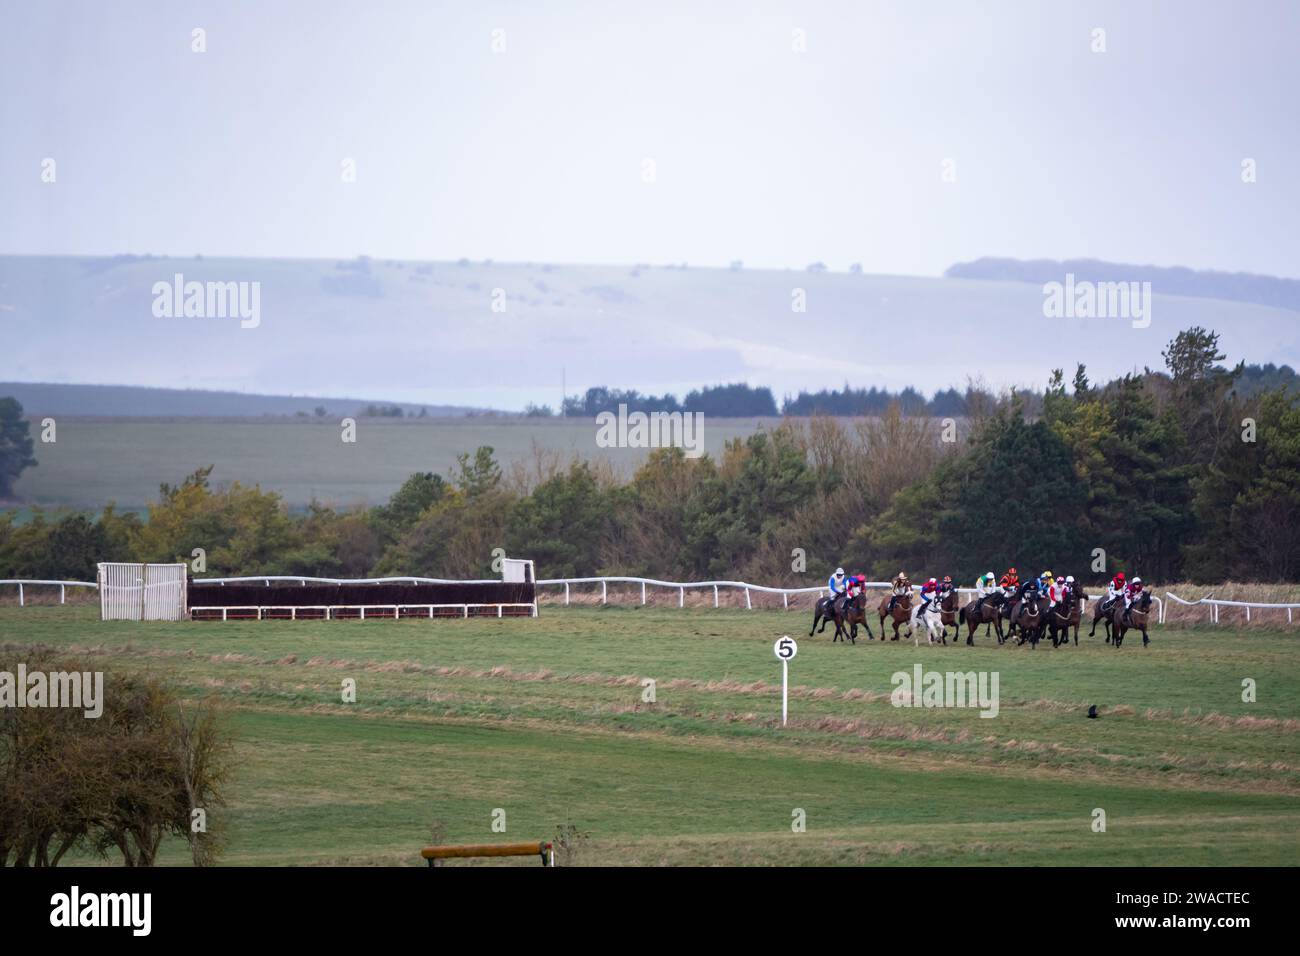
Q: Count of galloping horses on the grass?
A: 14